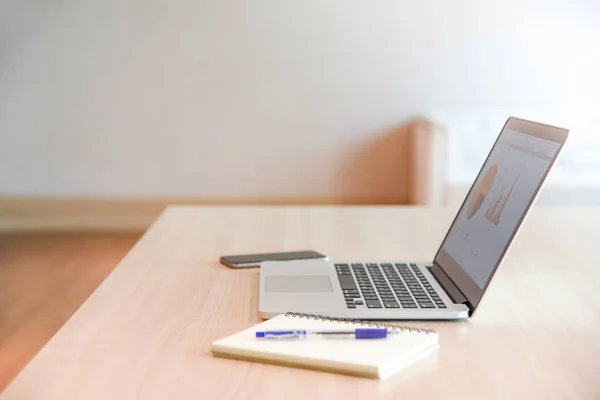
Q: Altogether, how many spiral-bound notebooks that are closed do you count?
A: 1